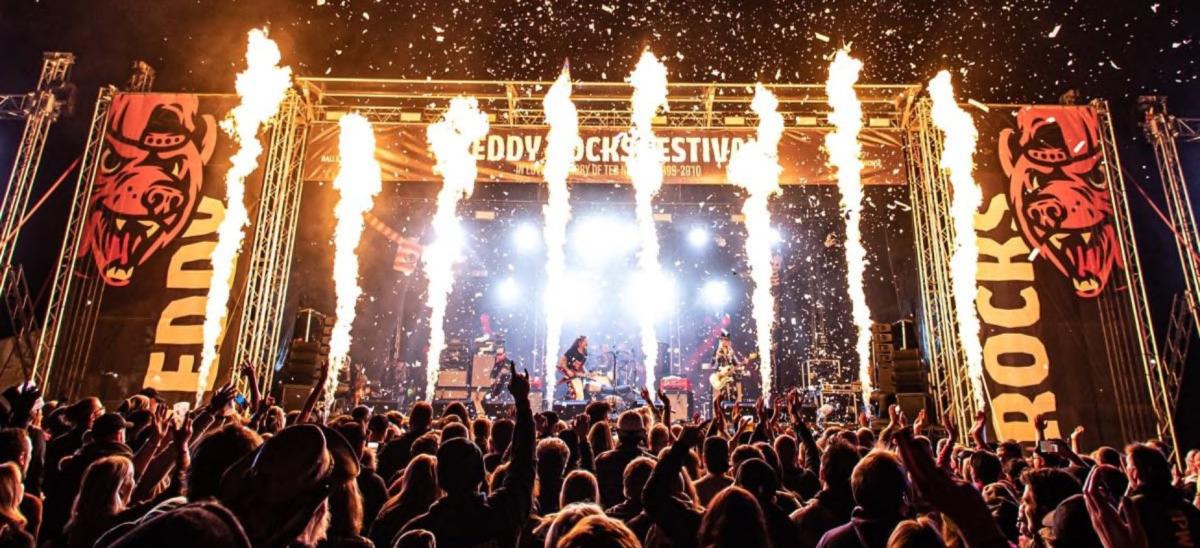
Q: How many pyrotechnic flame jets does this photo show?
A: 8